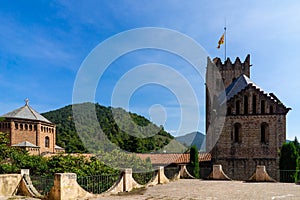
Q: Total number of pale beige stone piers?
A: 7